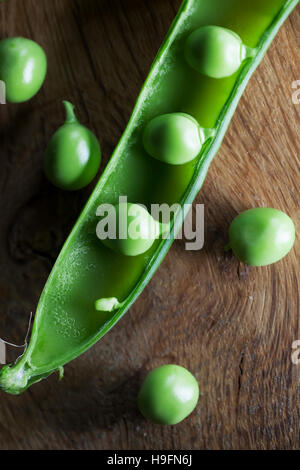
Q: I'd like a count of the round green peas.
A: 7